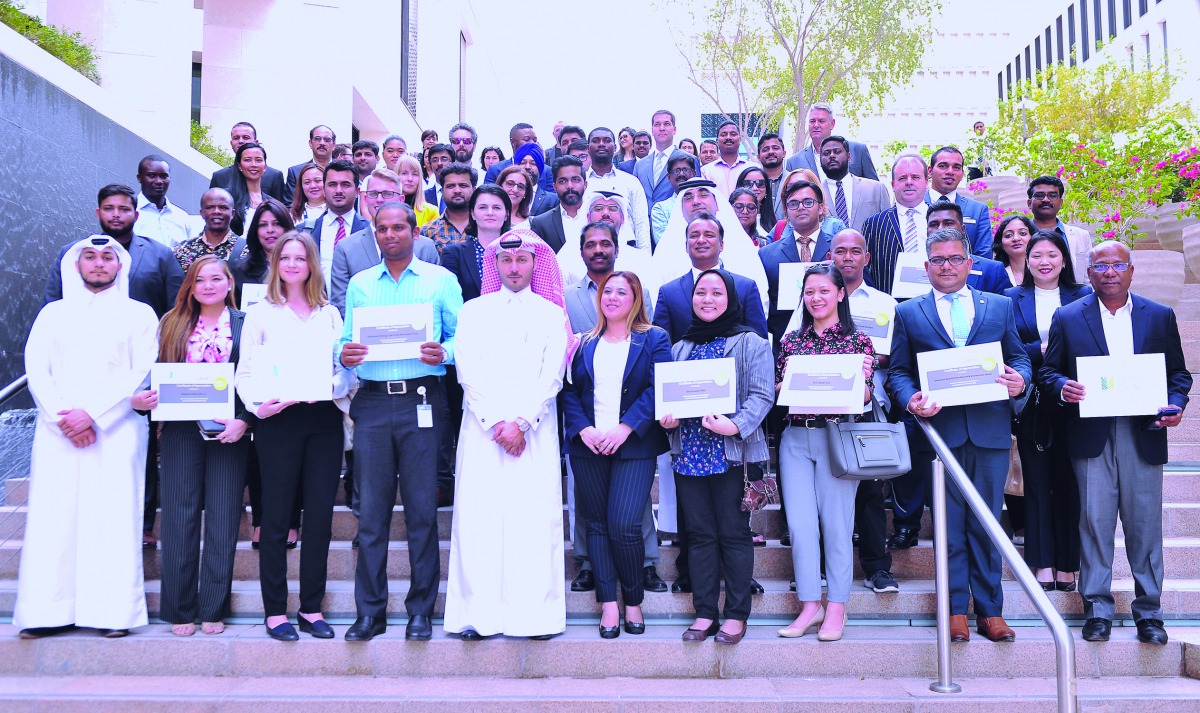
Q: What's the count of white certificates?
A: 11